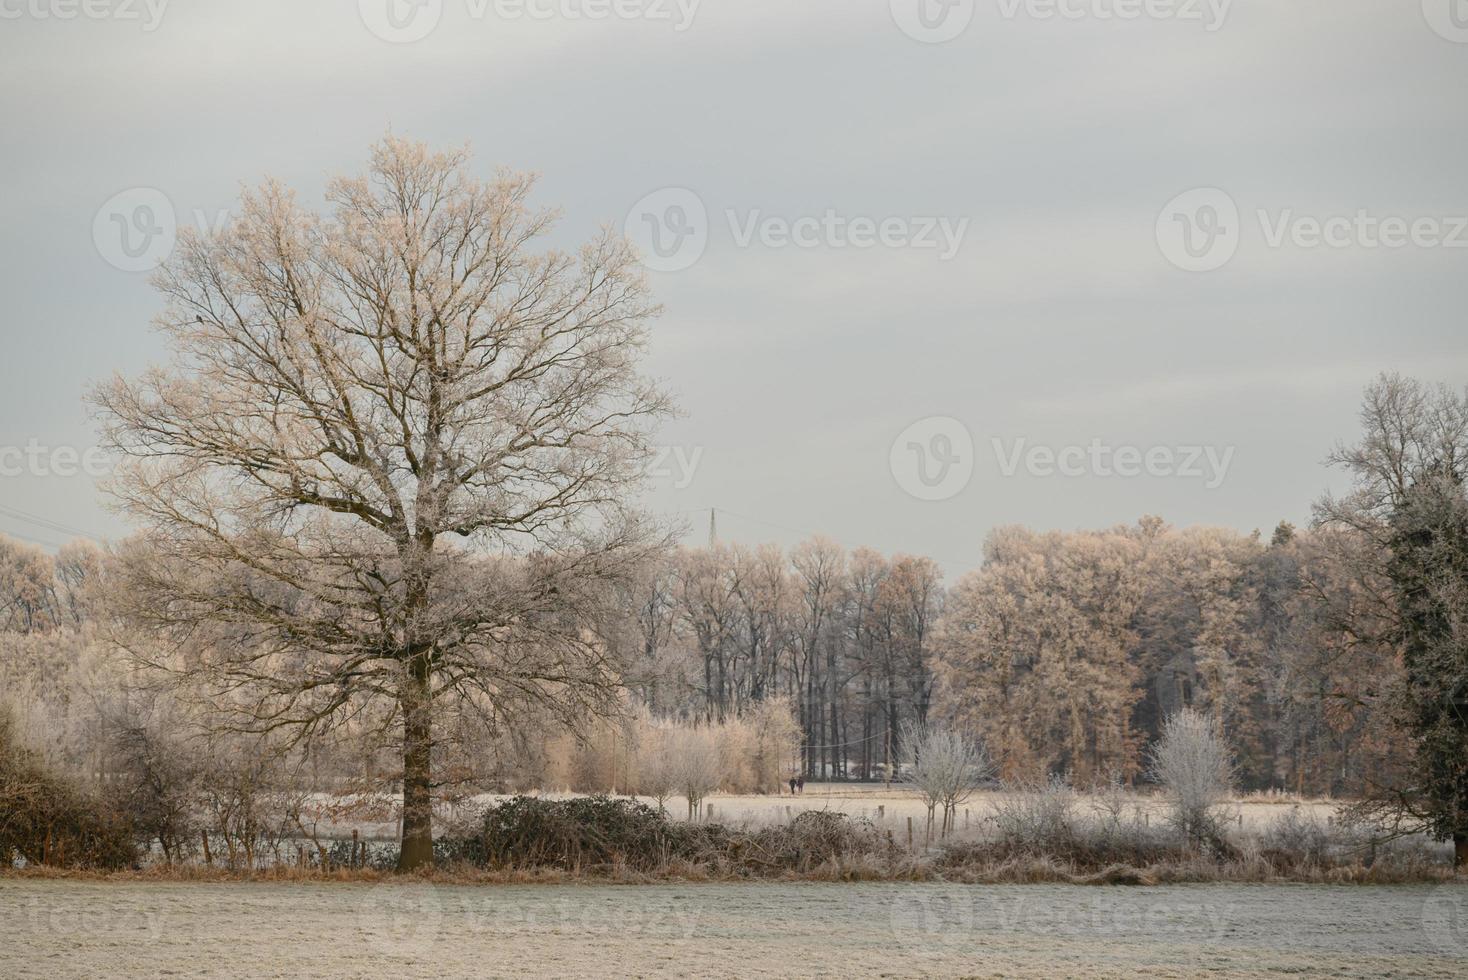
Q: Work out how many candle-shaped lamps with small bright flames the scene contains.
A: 0